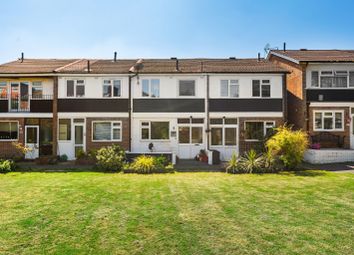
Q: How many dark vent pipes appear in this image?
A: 6